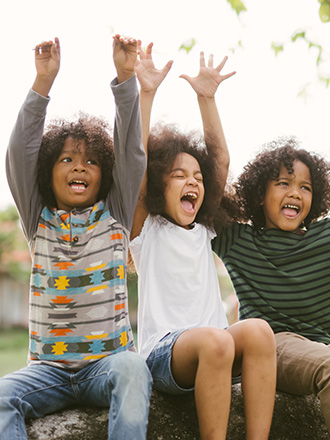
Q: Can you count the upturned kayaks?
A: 0